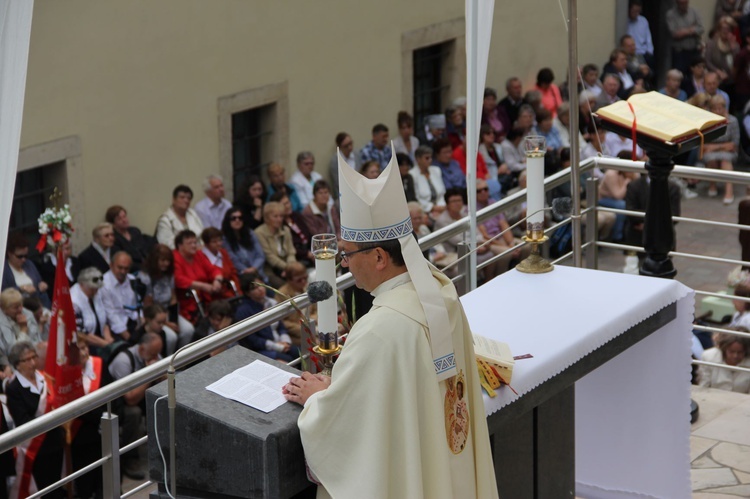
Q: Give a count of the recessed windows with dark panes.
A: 3